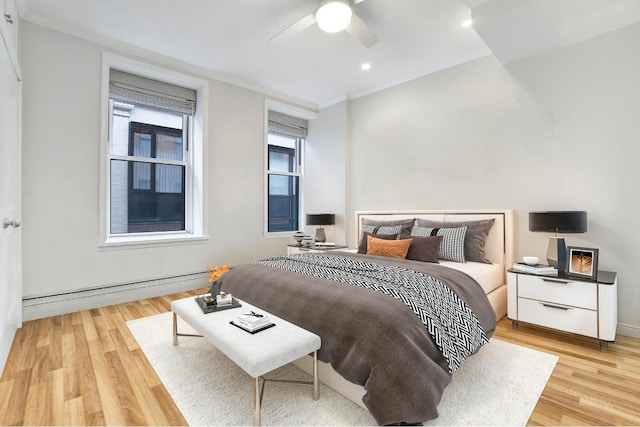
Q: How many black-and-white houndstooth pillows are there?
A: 2